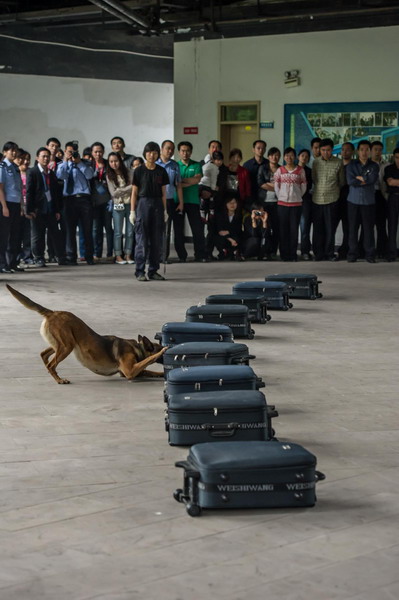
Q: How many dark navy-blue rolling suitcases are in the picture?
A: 9